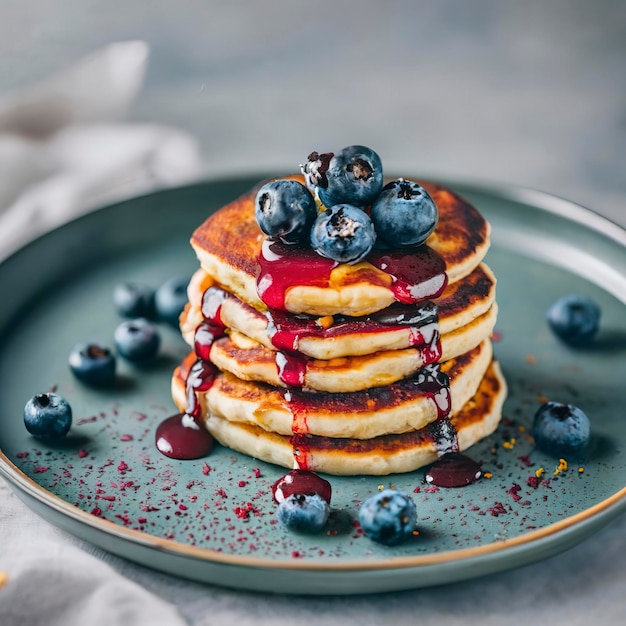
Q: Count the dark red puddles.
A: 3